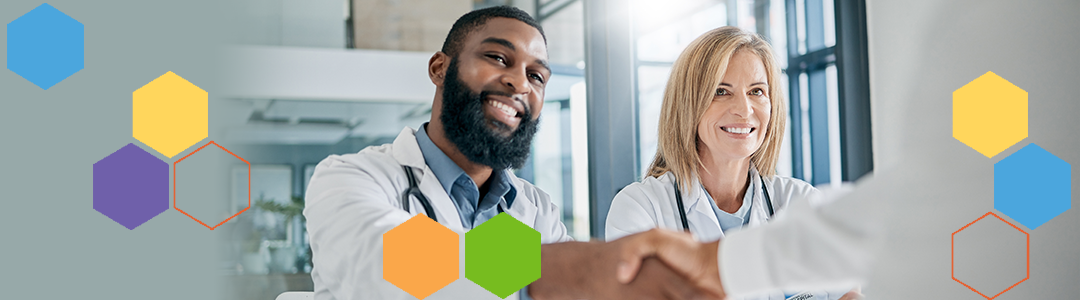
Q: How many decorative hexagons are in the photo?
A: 9